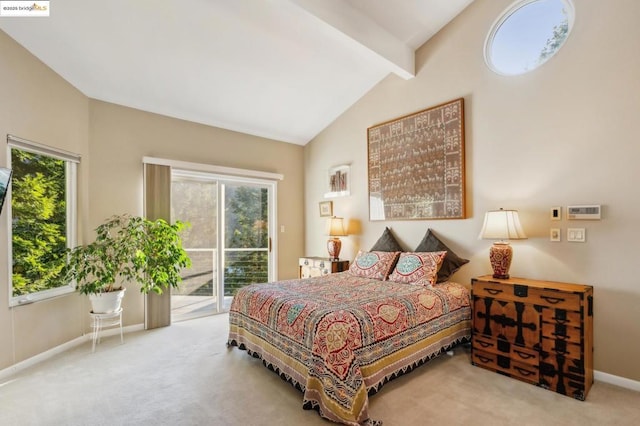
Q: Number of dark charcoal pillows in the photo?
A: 2